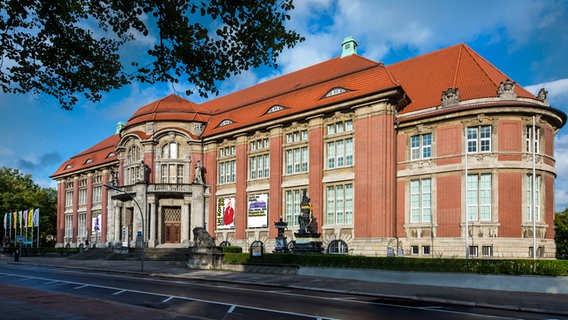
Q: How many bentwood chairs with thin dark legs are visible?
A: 0